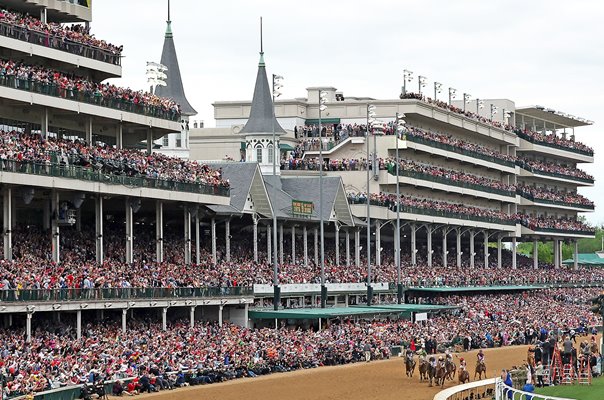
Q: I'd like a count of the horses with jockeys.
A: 7